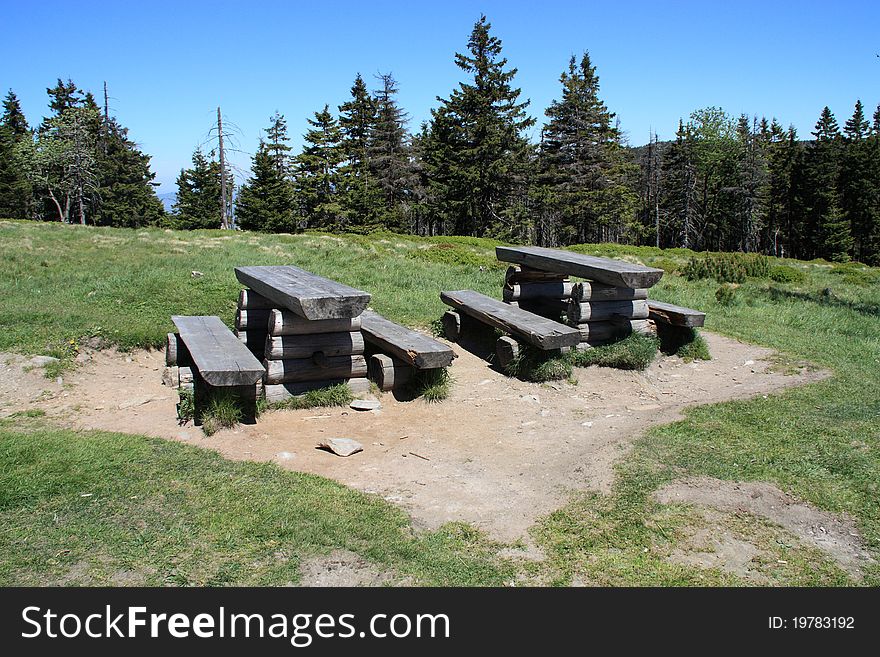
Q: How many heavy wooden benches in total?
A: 4